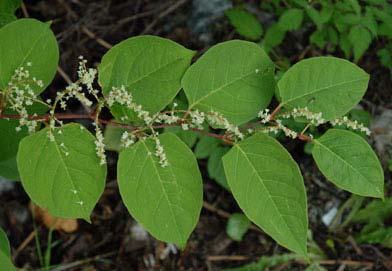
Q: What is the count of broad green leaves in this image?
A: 8